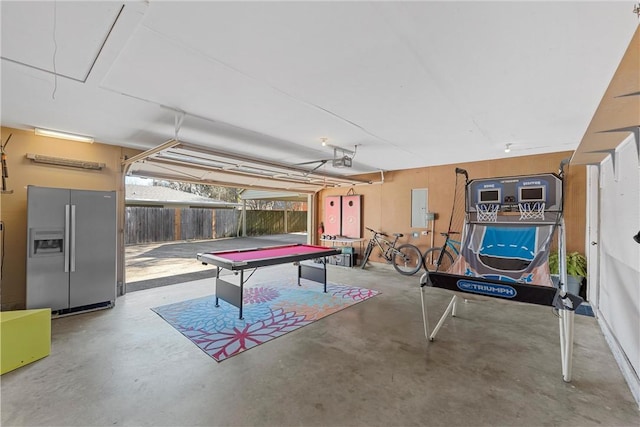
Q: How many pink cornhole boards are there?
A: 2